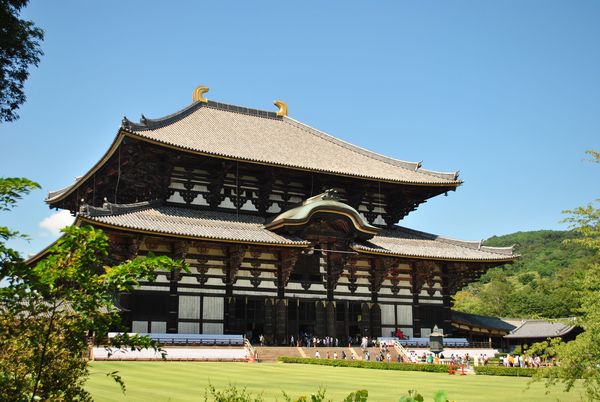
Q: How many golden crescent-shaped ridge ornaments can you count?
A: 2